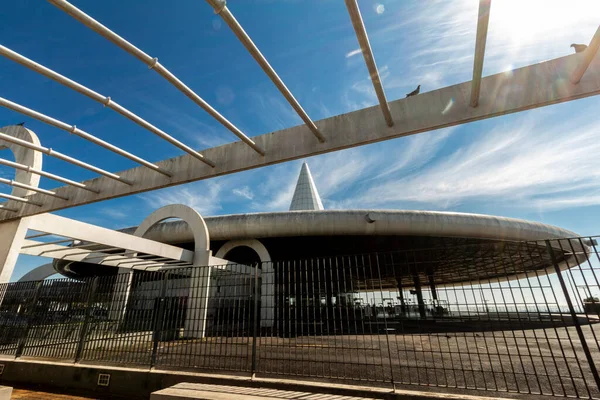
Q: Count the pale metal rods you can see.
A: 12